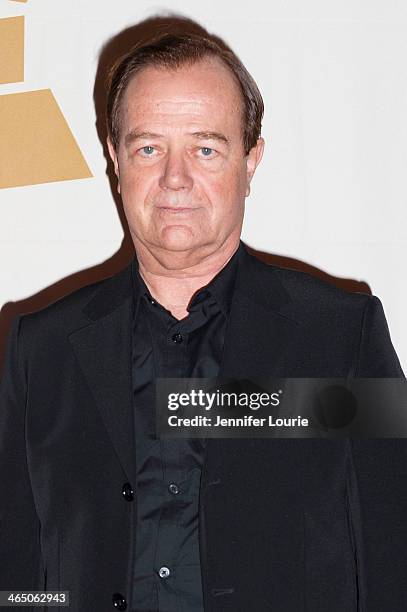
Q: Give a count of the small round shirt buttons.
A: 3